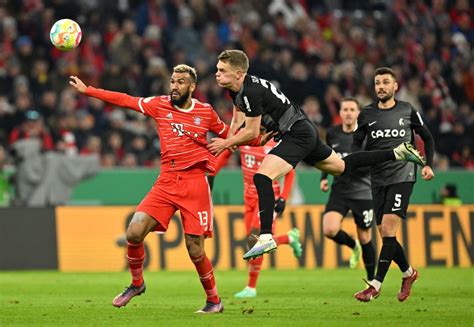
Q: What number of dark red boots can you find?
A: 2